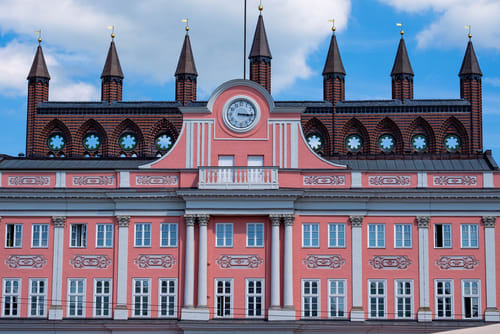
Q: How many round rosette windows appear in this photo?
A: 9